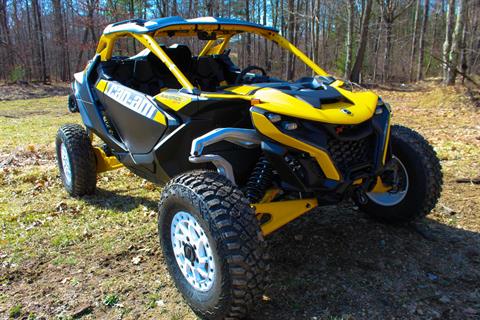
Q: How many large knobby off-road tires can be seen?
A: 3